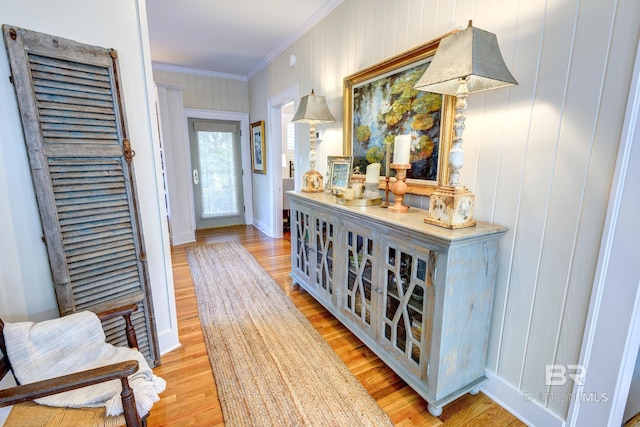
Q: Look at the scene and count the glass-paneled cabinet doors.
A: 4